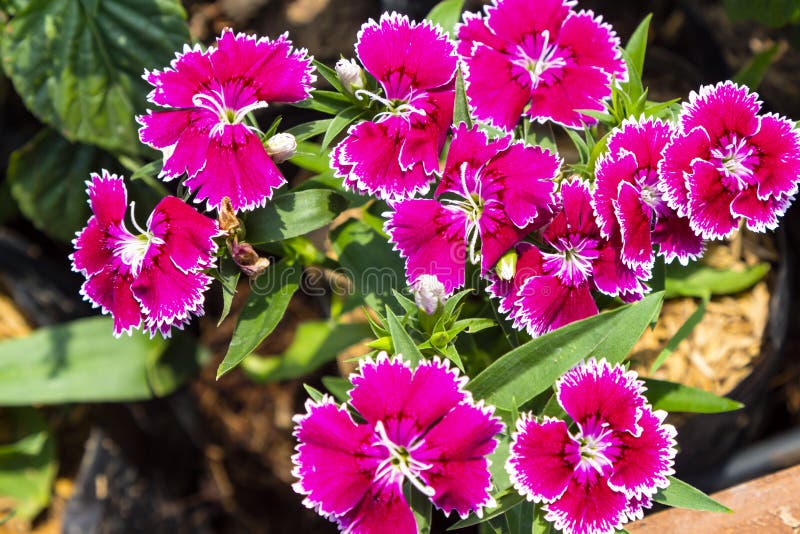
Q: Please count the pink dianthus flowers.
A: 10